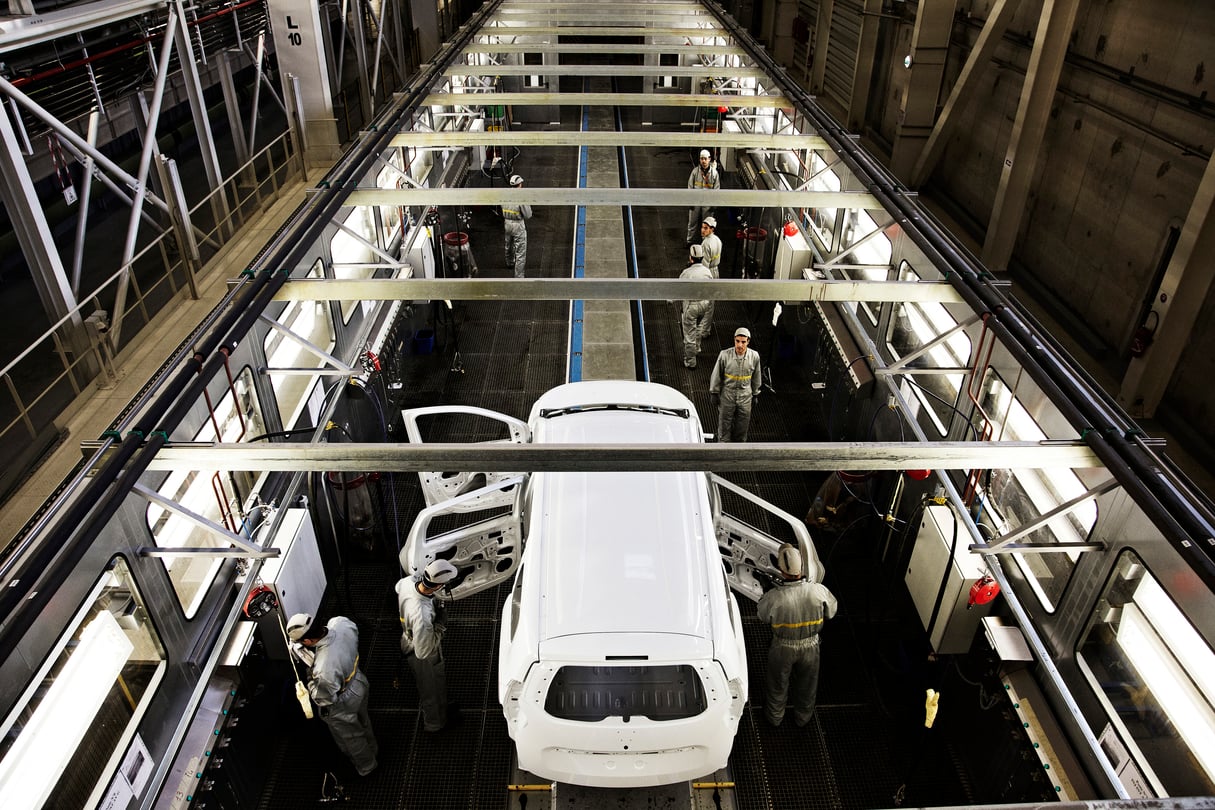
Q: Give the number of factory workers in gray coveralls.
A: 8